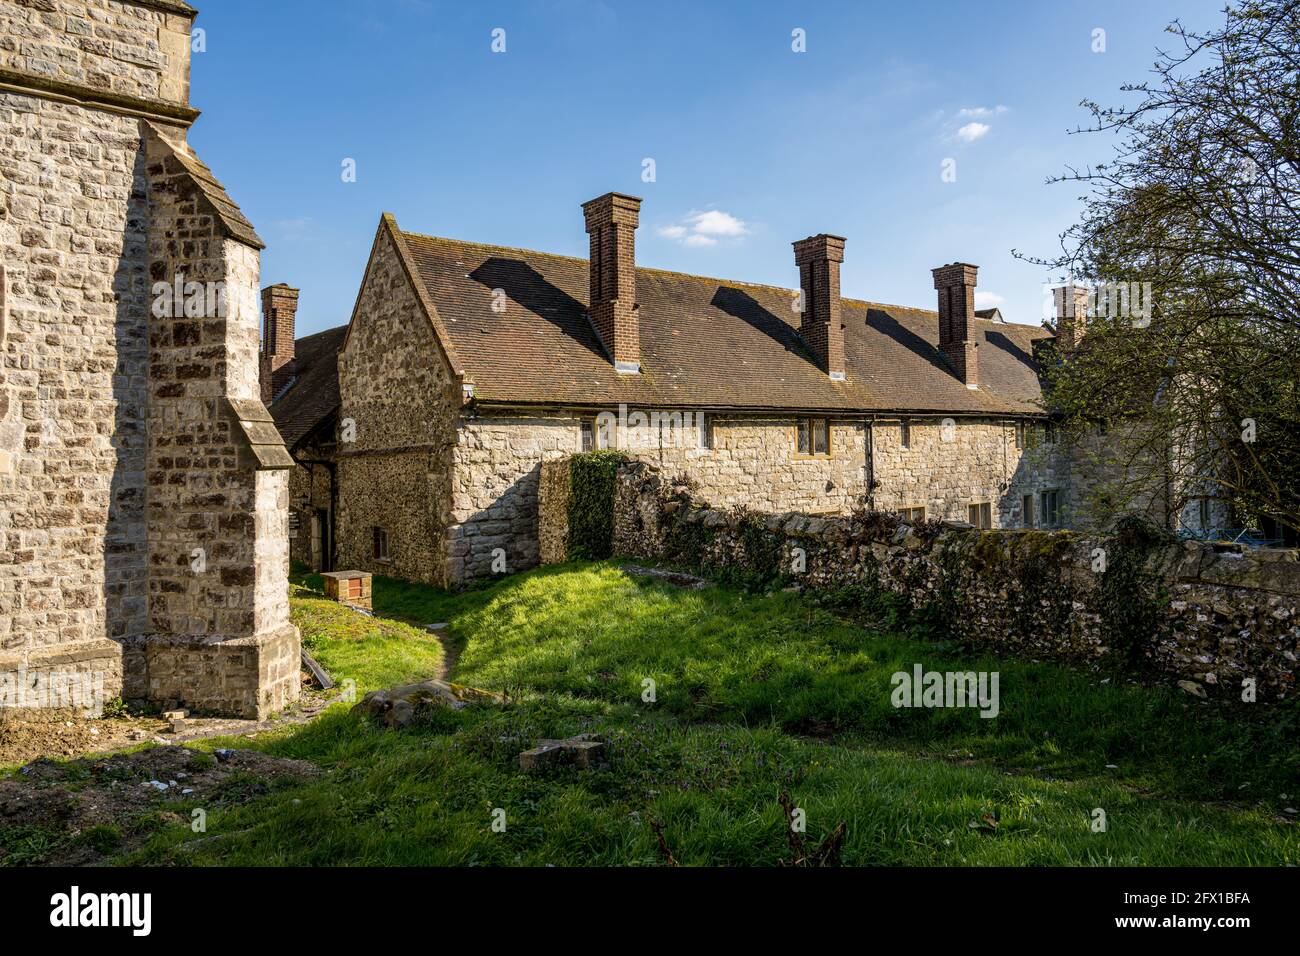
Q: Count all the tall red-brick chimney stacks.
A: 5